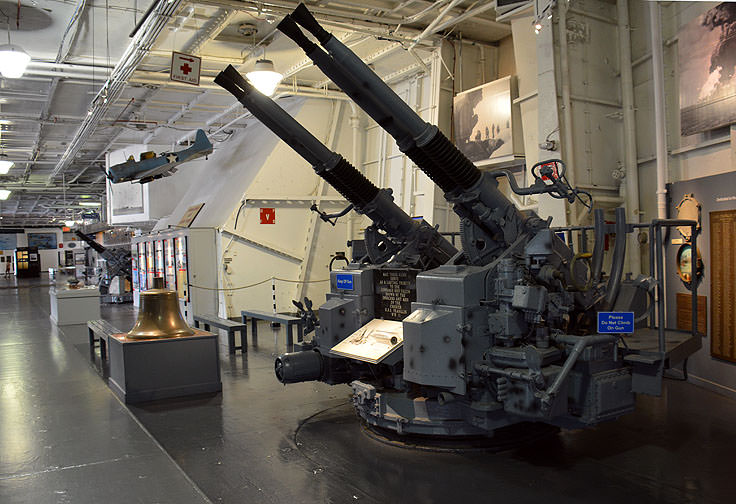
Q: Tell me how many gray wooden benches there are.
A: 3